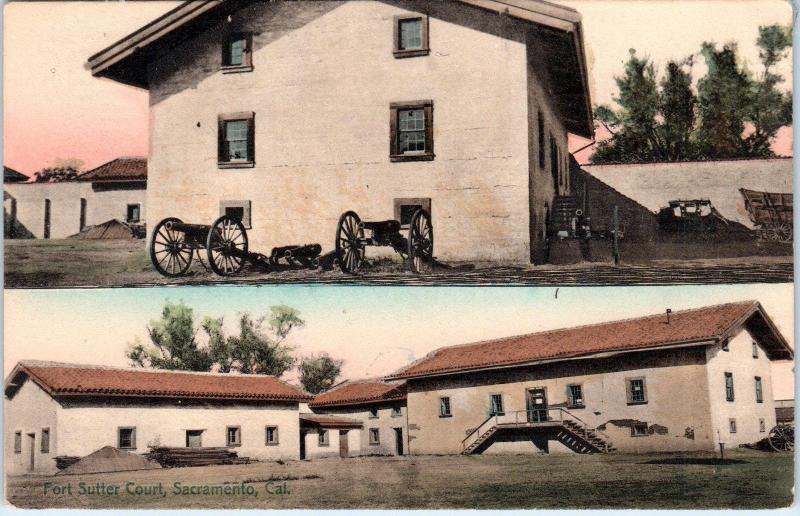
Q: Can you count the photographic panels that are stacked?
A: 2